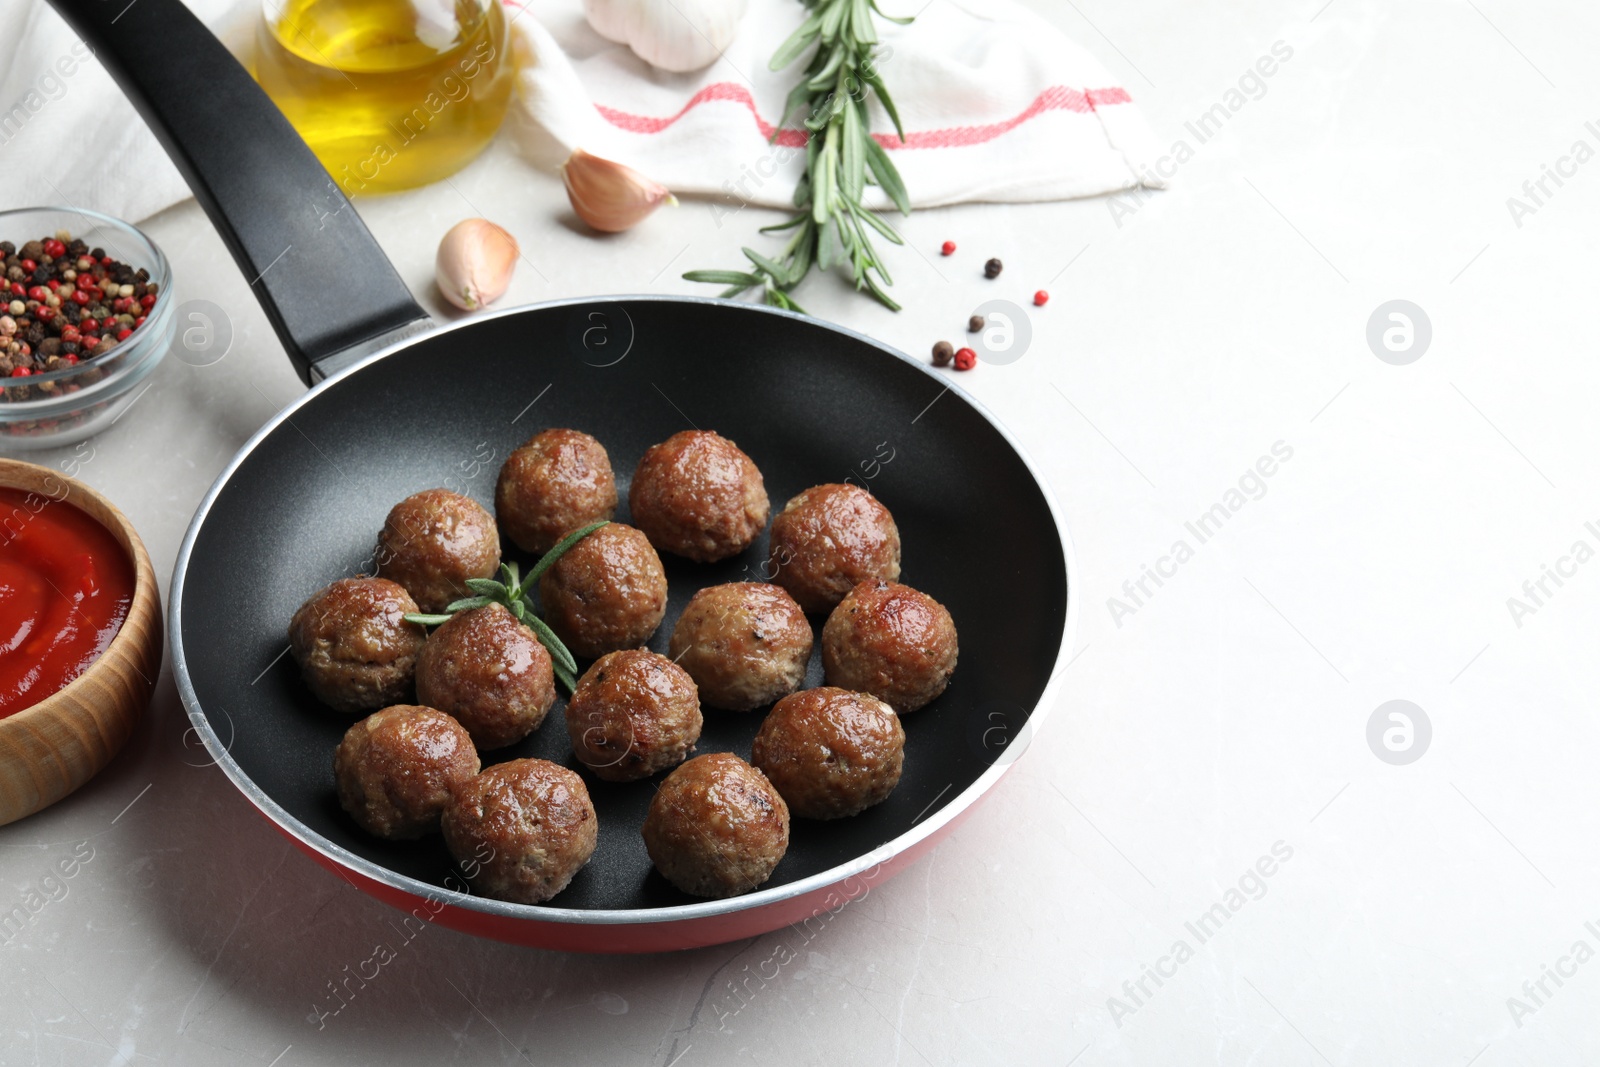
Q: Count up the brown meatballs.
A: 14